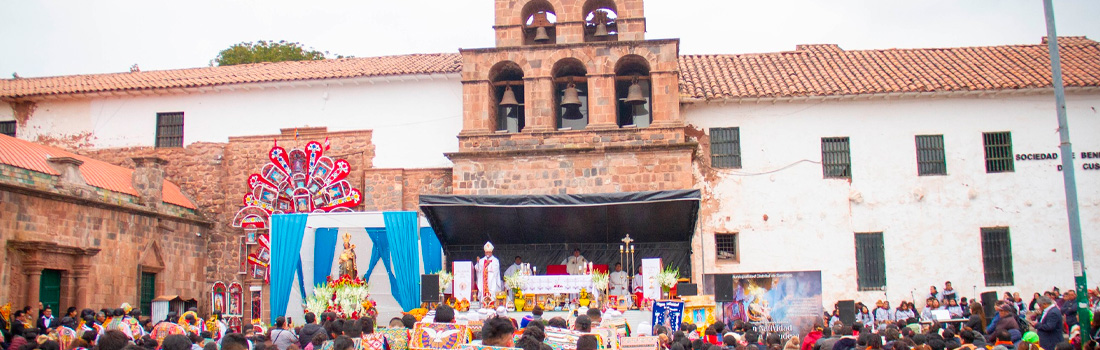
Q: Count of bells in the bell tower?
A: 5